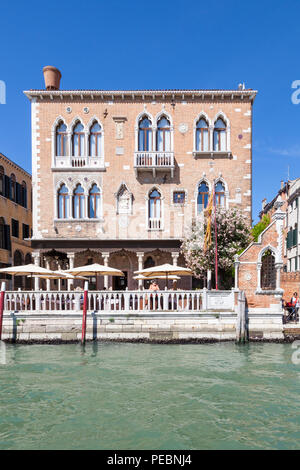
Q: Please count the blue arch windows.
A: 13